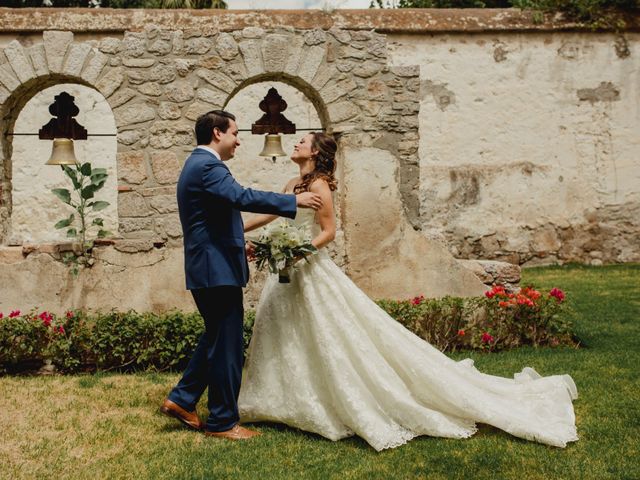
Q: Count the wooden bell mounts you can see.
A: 2